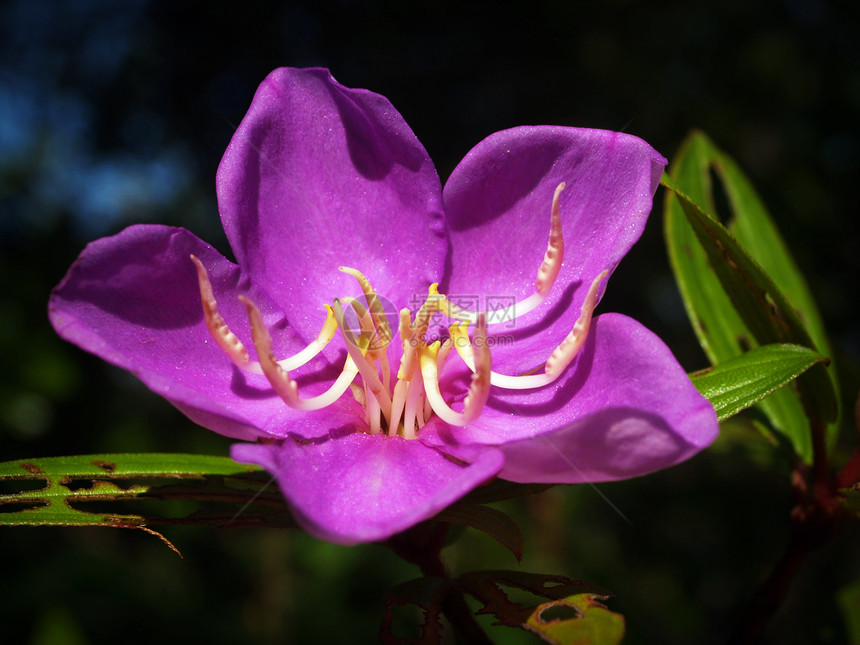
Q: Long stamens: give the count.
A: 5